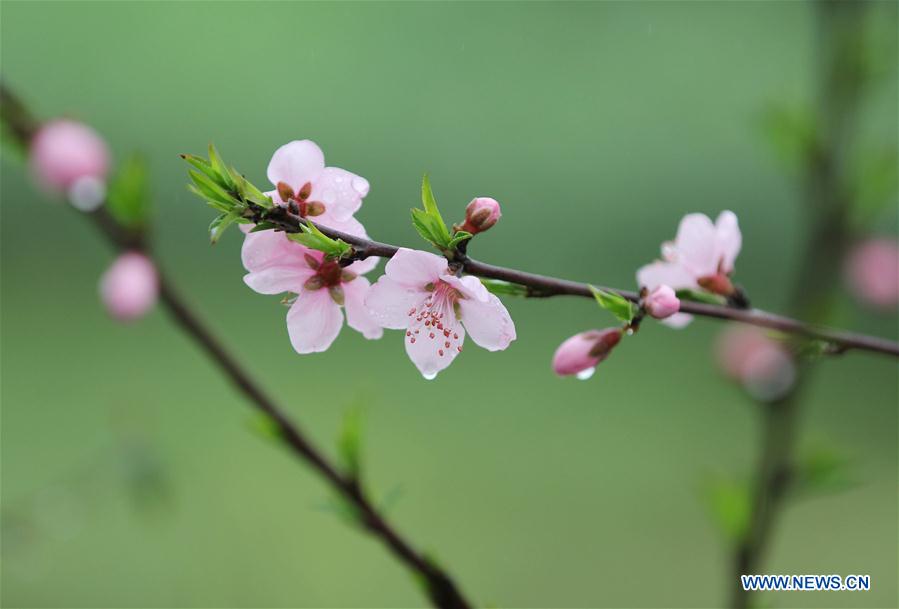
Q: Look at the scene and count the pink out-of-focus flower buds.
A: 4